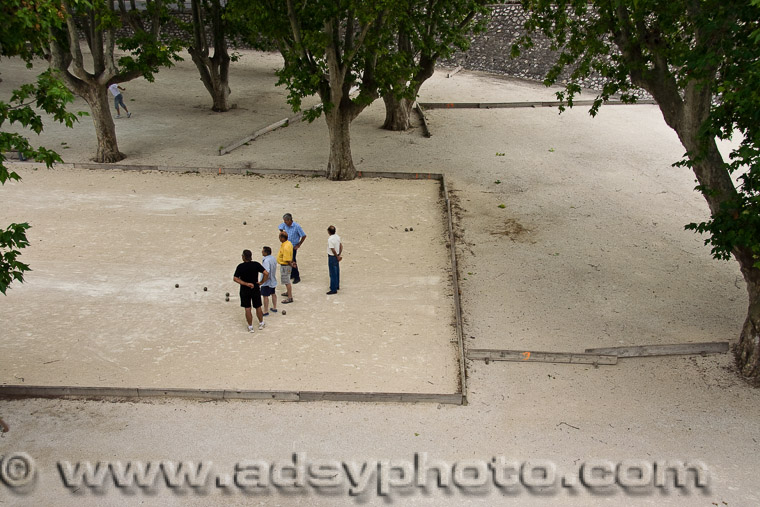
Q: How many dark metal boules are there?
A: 8